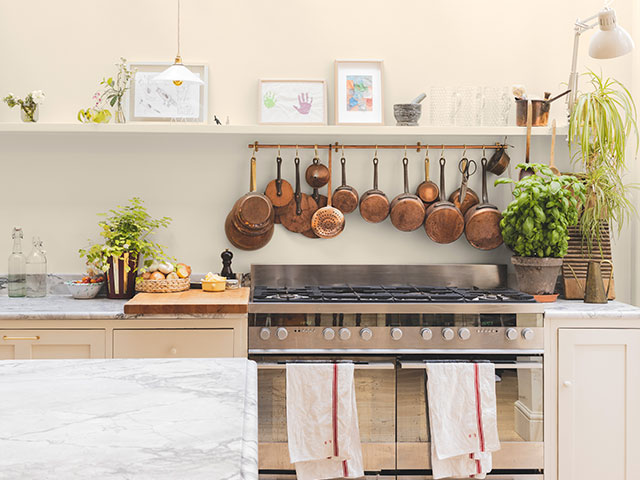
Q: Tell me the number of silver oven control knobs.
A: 11